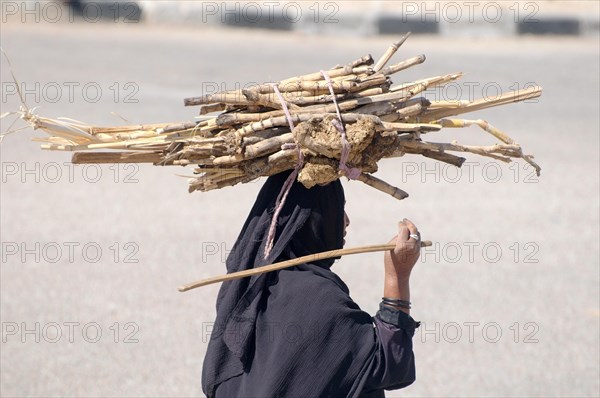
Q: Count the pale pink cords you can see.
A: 2